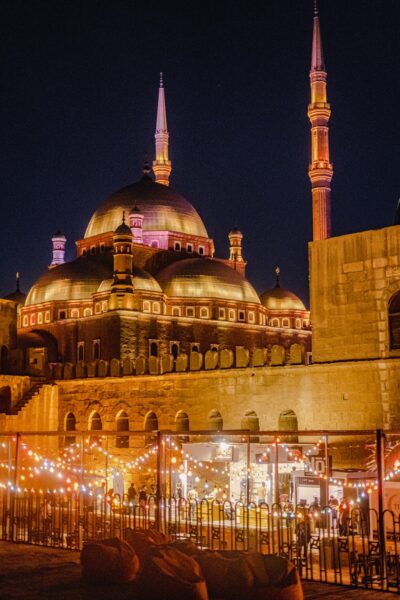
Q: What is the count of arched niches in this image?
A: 8